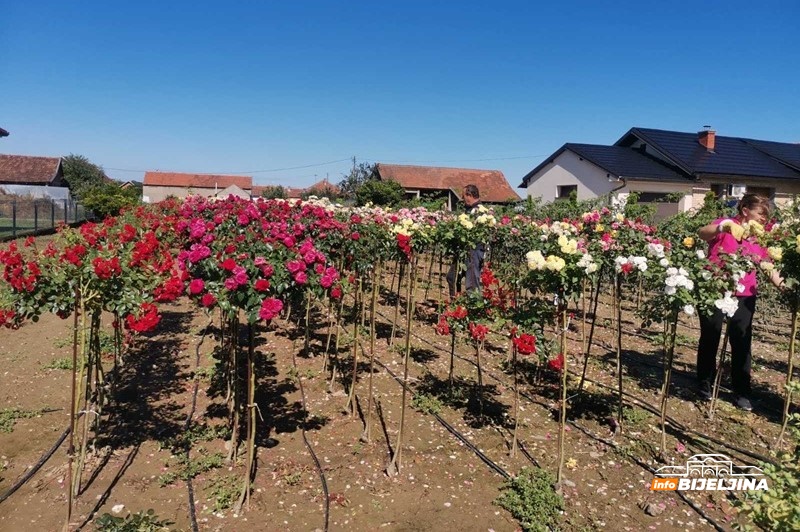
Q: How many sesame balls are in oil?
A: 0